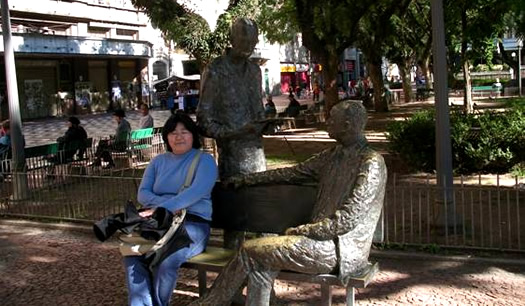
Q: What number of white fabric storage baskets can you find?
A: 0